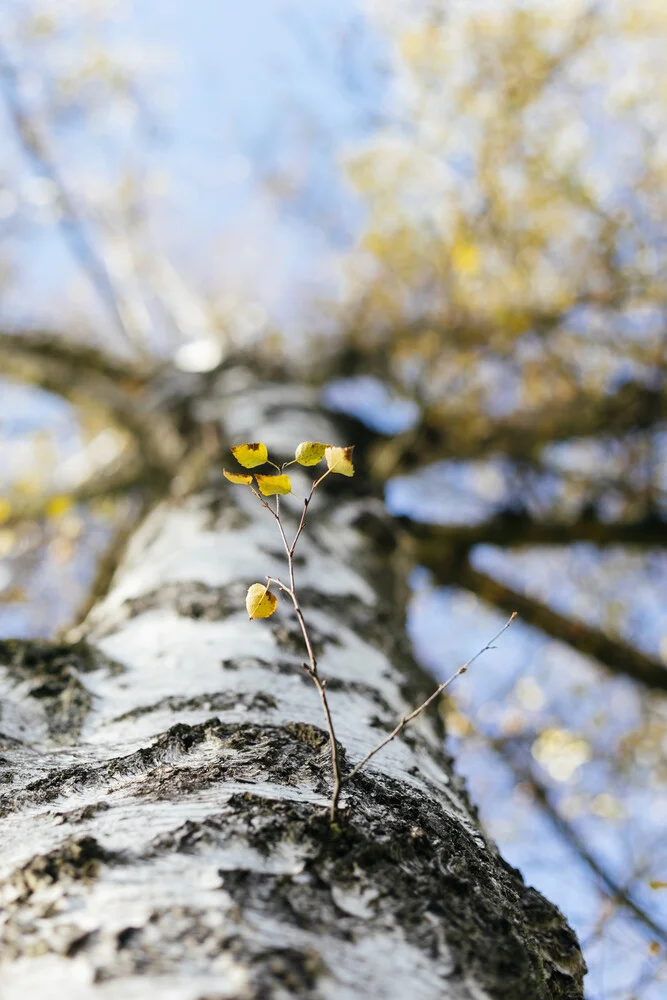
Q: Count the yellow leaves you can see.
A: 6